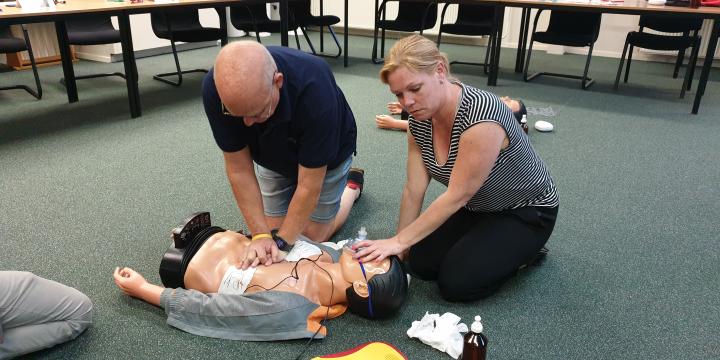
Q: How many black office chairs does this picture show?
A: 9